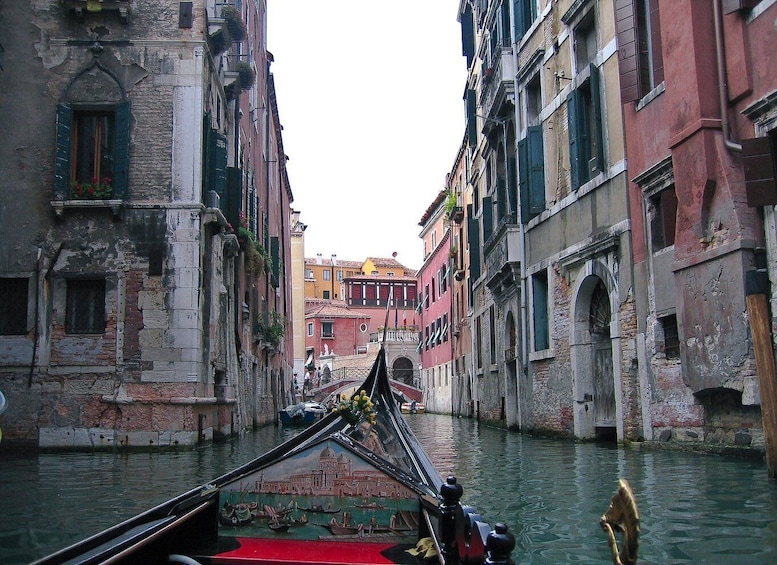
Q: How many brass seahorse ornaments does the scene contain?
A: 1